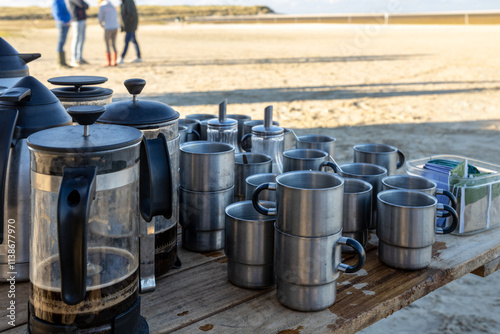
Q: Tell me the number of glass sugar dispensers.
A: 2